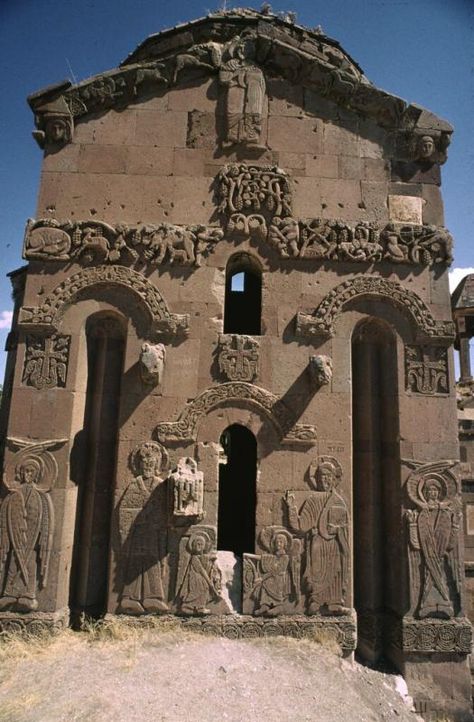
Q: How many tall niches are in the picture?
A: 2